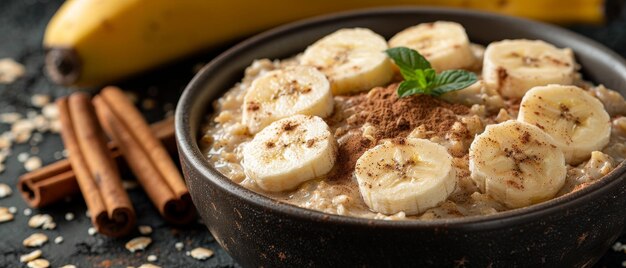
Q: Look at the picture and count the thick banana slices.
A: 8